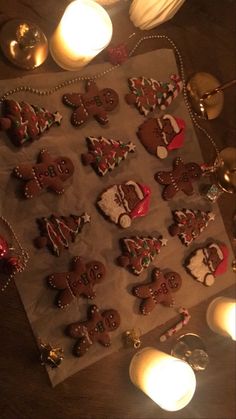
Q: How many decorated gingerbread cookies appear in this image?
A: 15